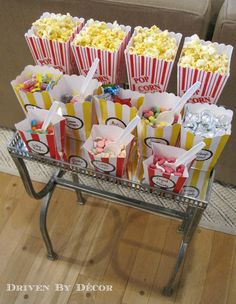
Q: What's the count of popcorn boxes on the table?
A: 4